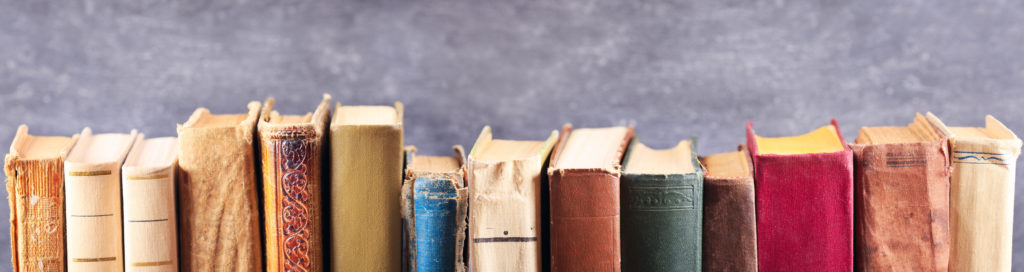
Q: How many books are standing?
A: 14